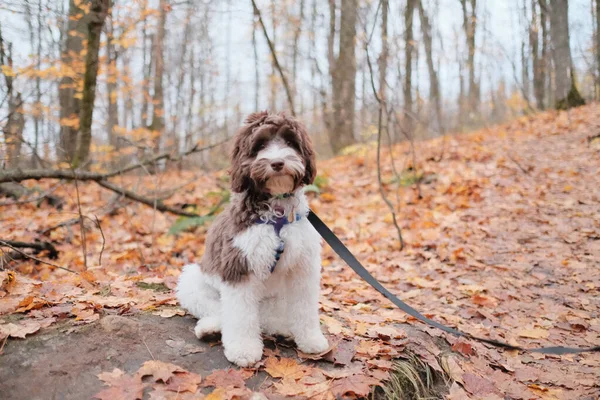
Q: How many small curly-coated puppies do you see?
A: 1